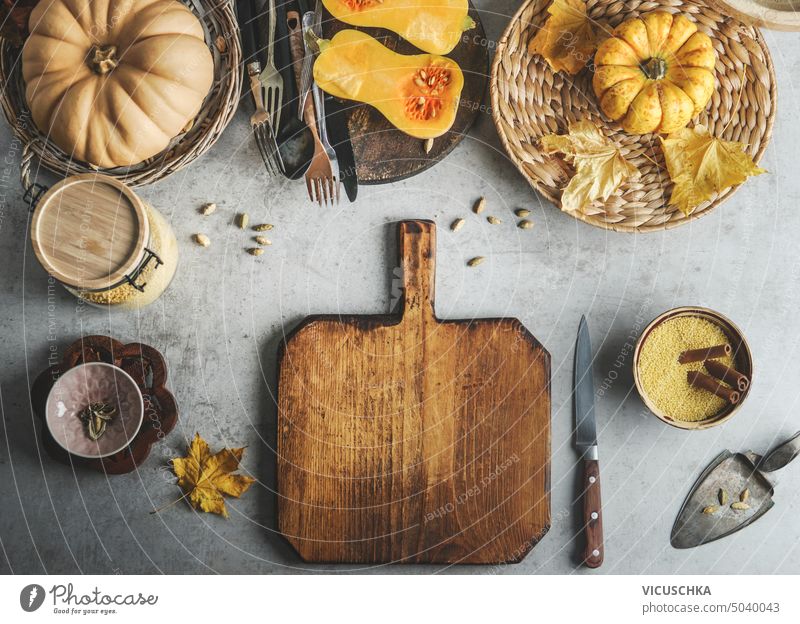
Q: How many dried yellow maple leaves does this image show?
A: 4